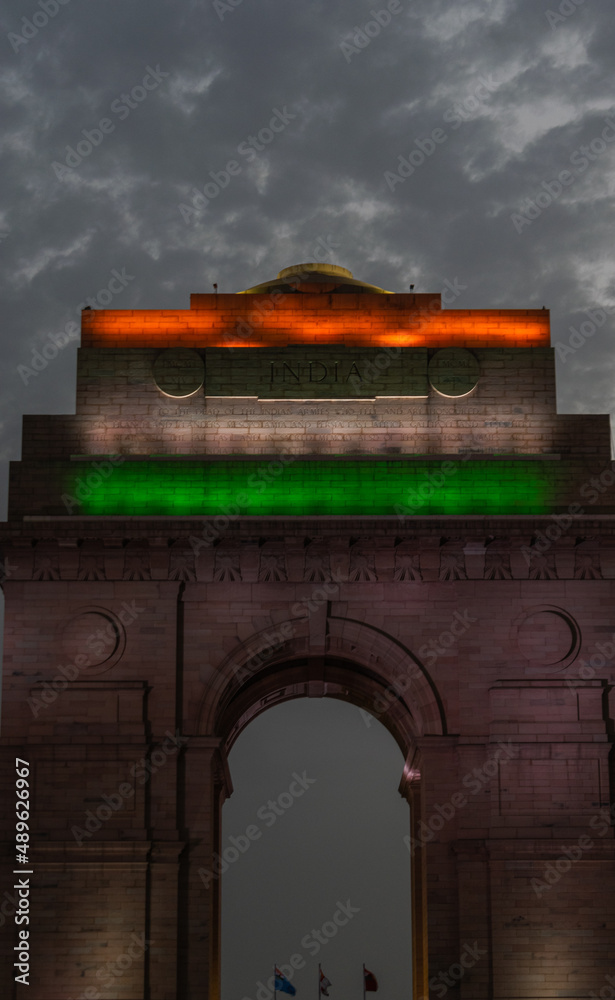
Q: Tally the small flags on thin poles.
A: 3